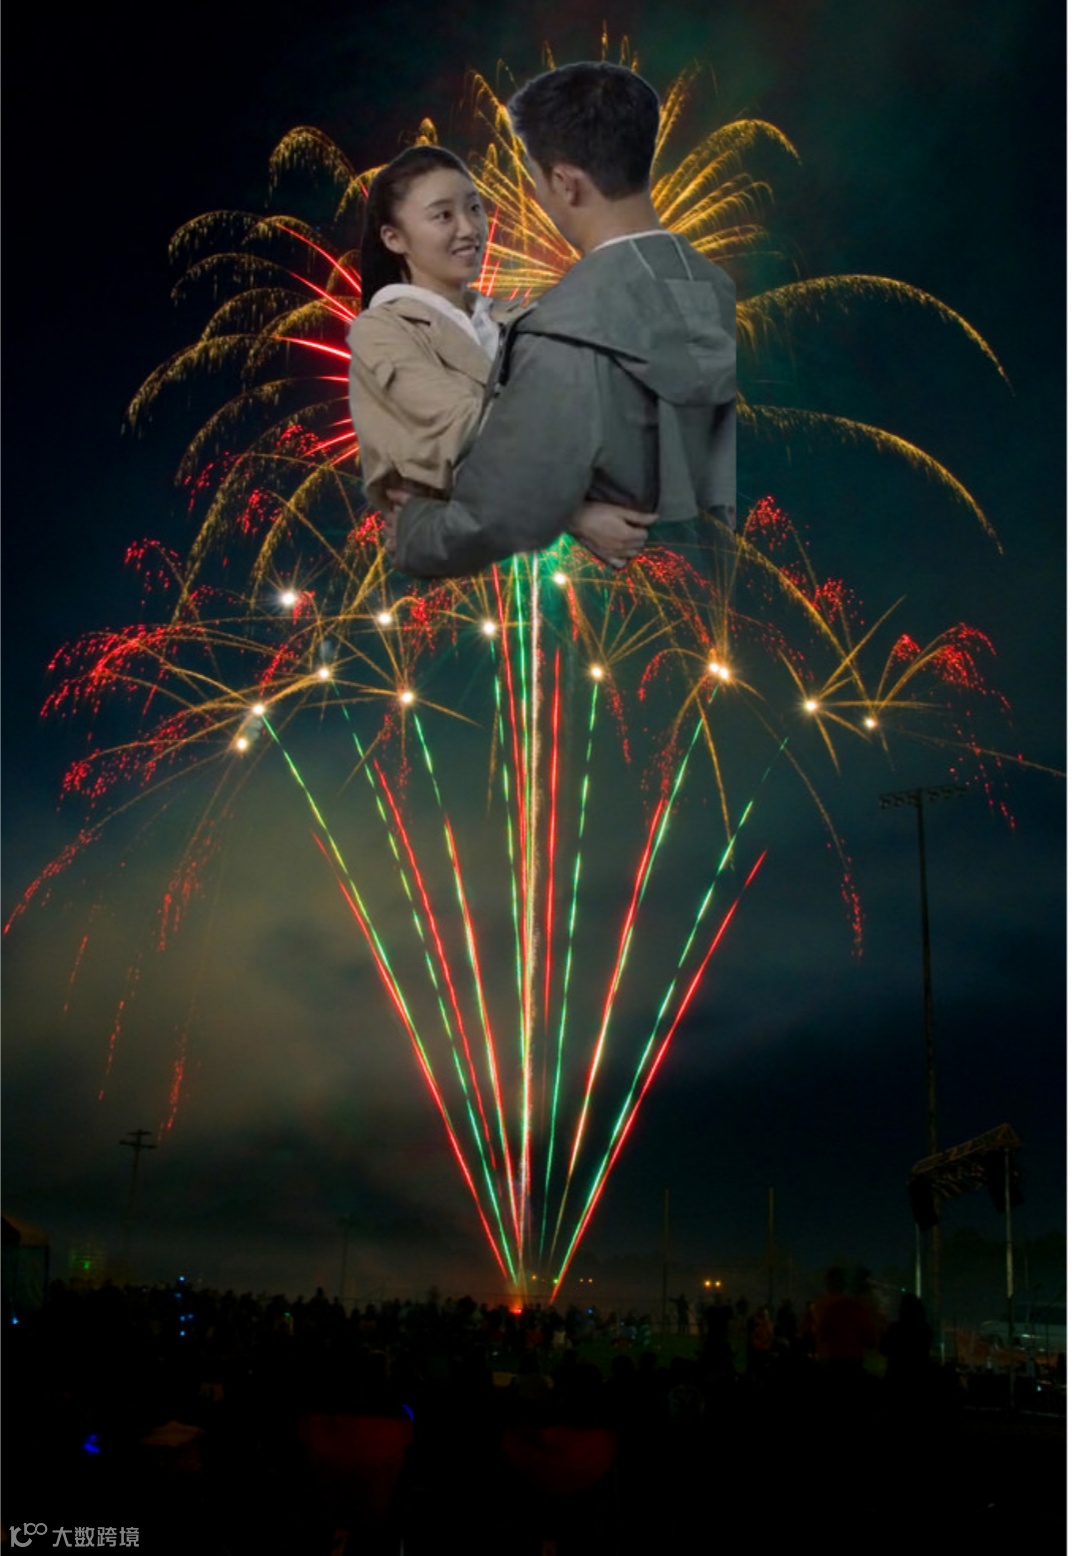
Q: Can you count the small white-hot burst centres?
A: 13